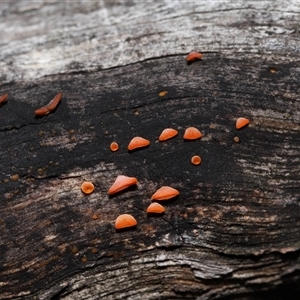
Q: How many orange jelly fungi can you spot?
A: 14